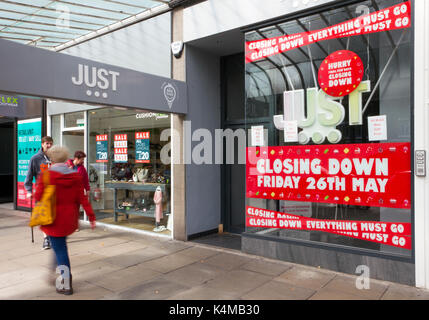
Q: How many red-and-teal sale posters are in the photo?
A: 2